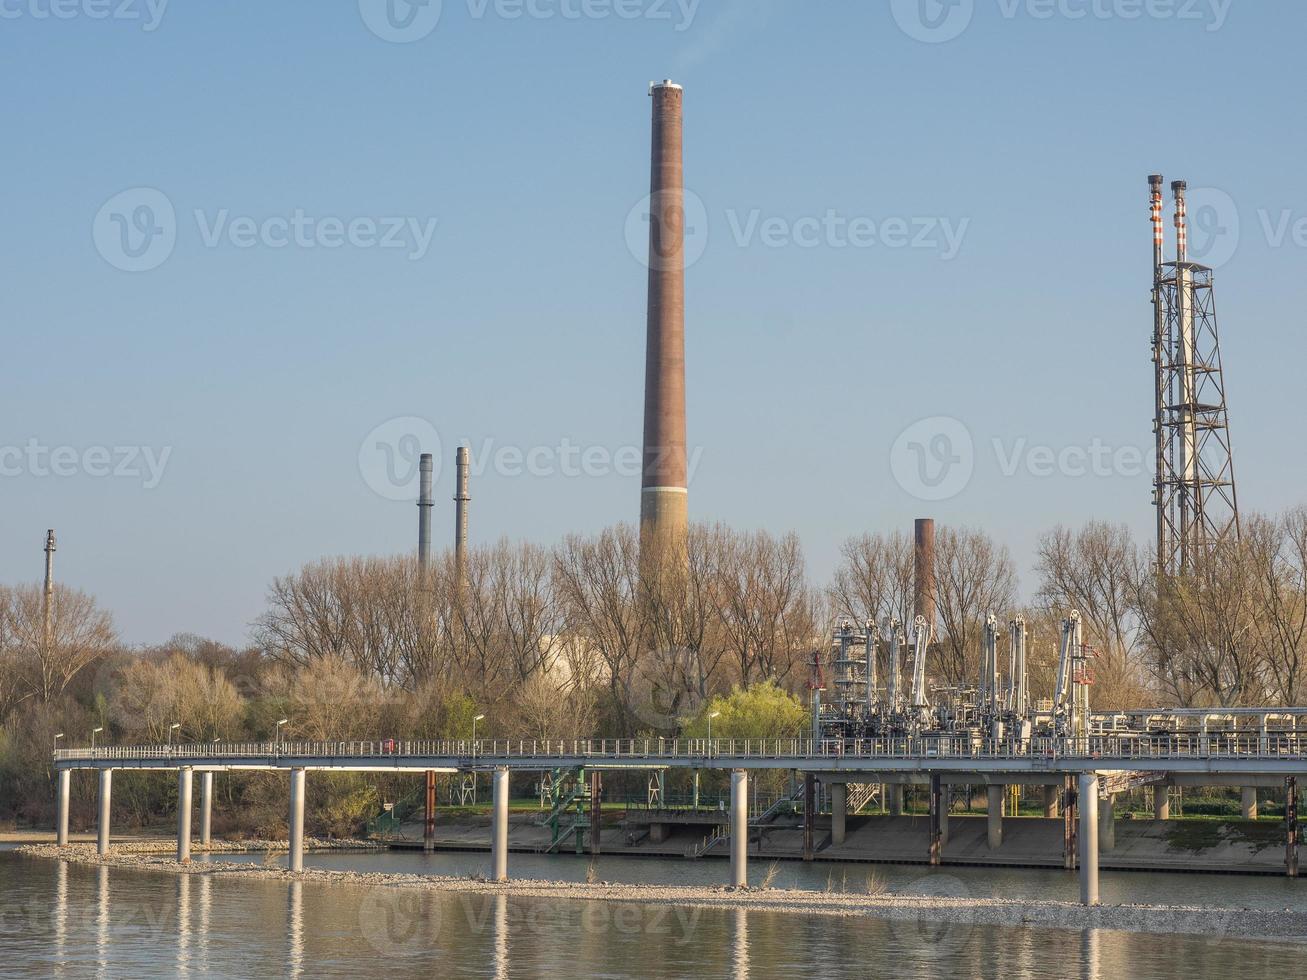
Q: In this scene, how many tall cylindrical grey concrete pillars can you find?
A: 8